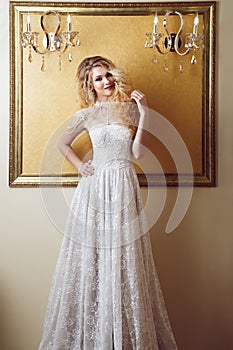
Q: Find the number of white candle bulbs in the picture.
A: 4